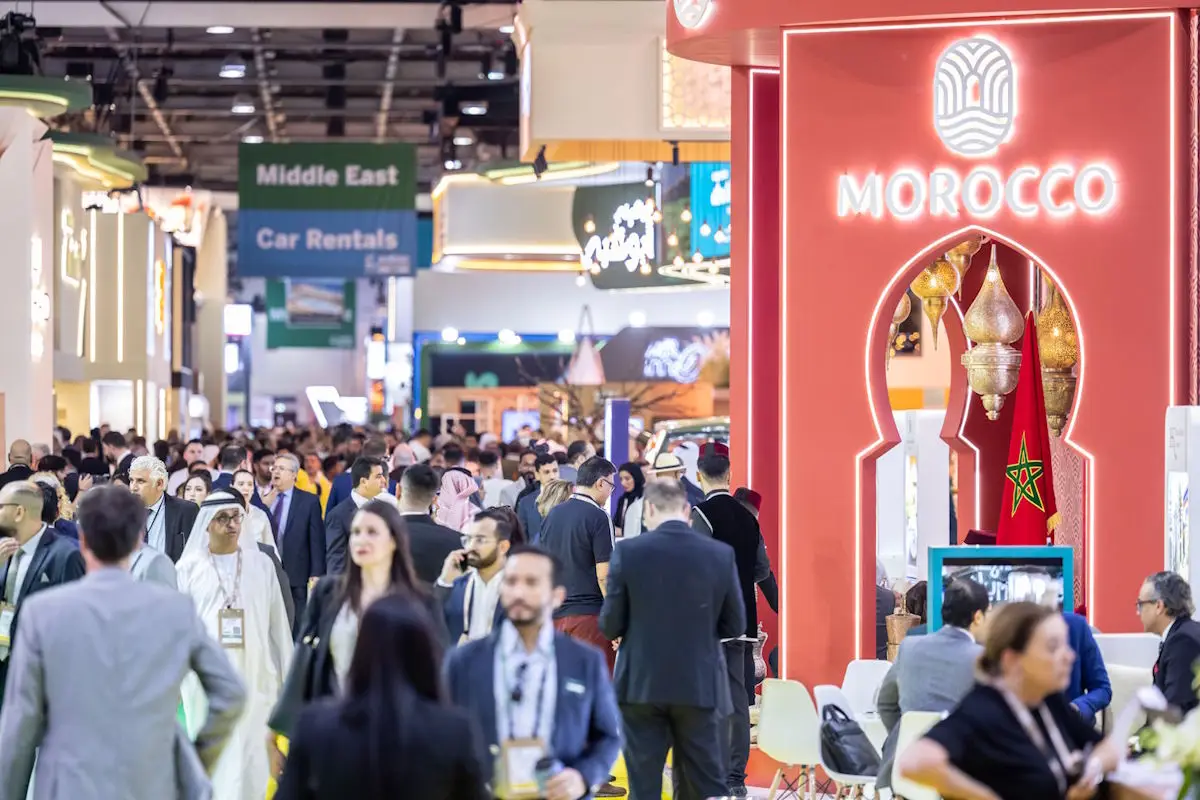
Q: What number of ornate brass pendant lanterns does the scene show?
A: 5